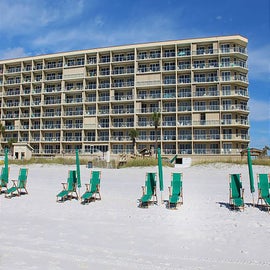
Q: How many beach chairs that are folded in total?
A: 0